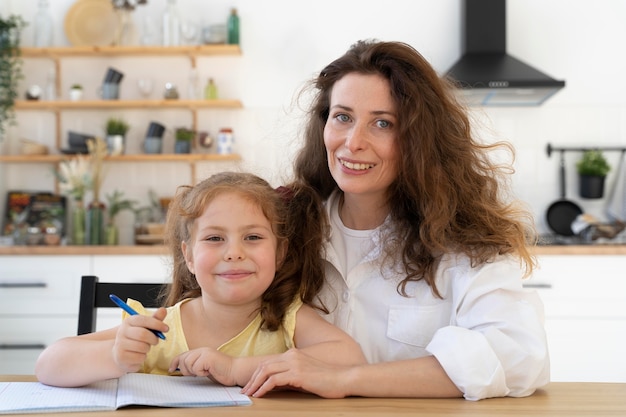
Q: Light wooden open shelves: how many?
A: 3